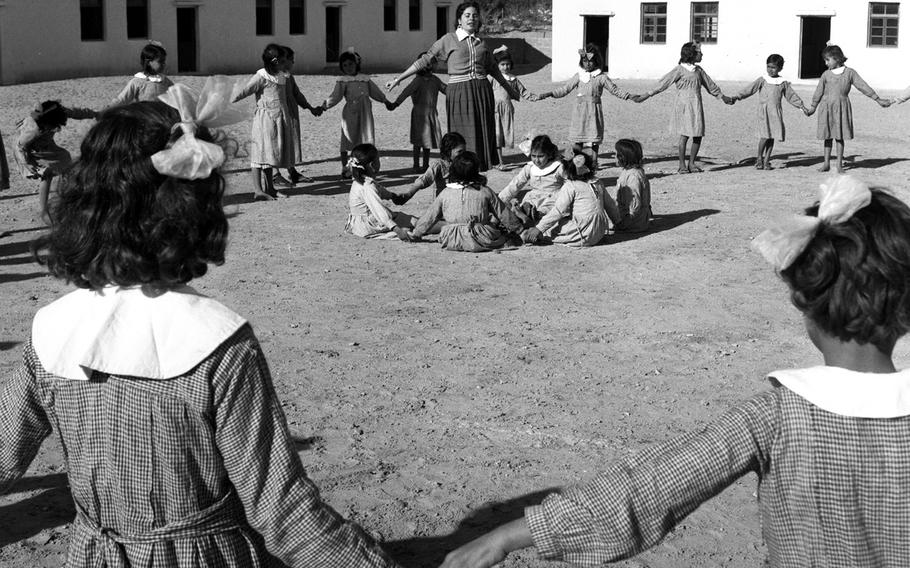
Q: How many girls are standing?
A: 13